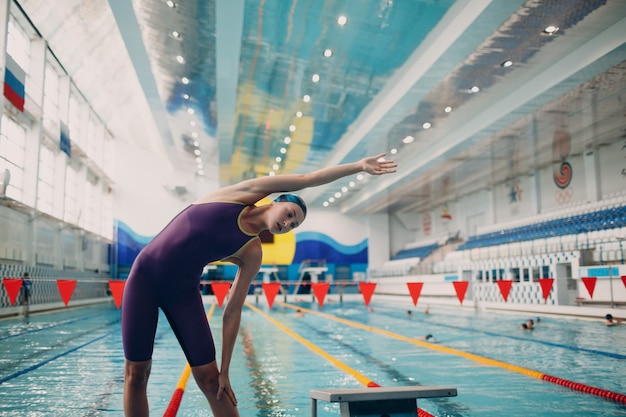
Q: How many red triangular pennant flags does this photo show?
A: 13